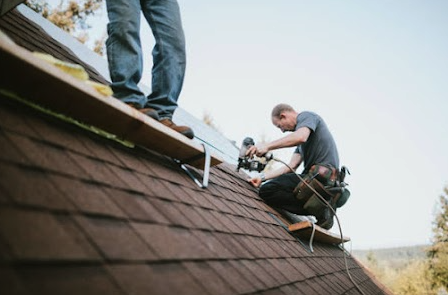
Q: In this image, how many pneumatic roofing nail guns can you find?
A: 1